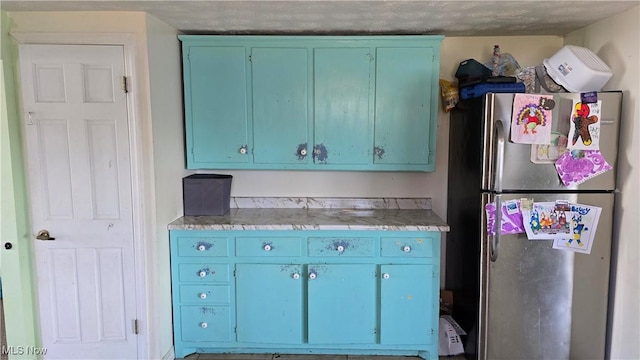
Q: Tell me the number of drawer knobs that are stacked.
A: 4